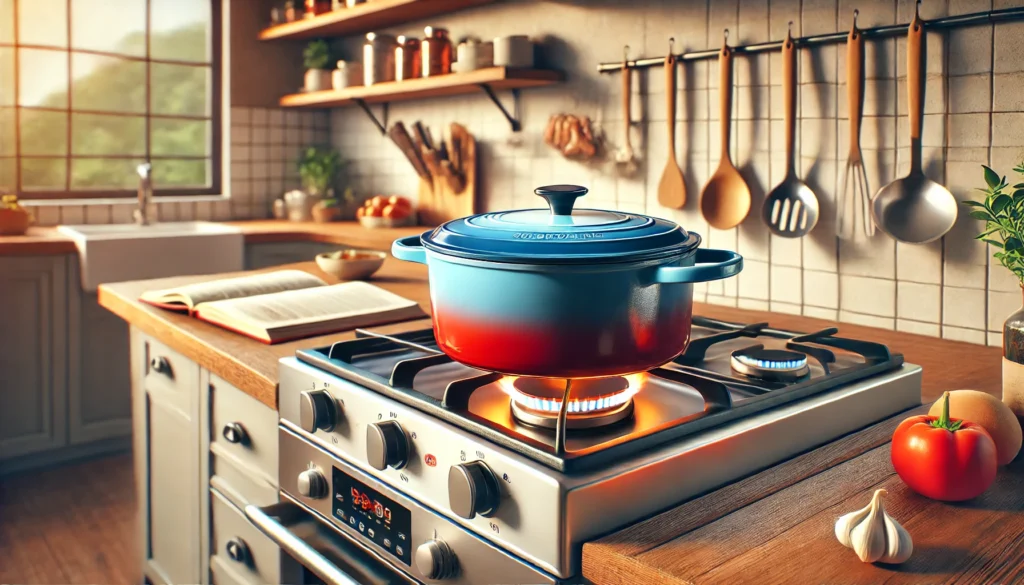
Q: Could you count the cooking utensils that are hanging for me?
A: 6